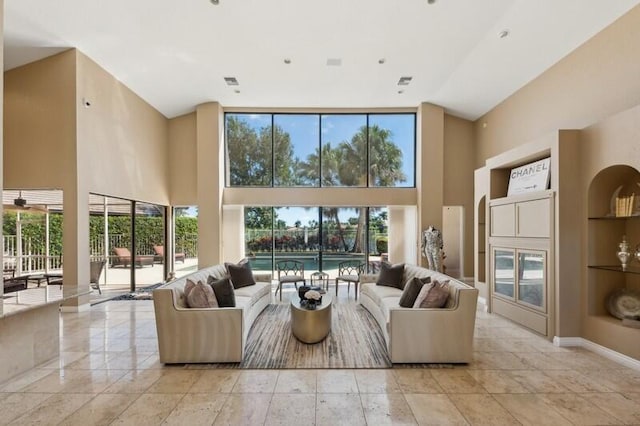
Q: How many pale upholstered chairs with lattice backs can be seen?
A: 2